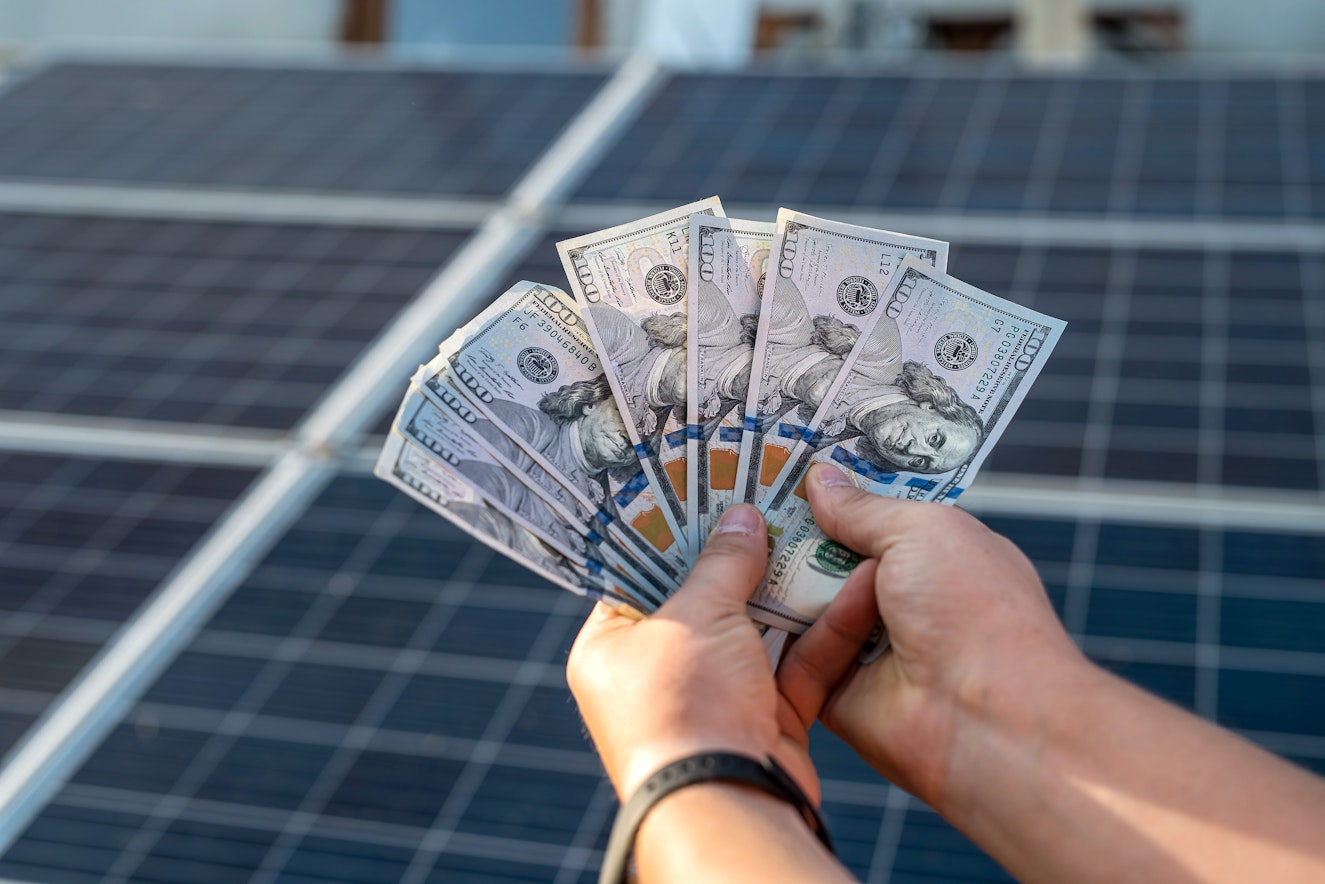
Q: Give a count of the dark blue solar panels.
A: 6